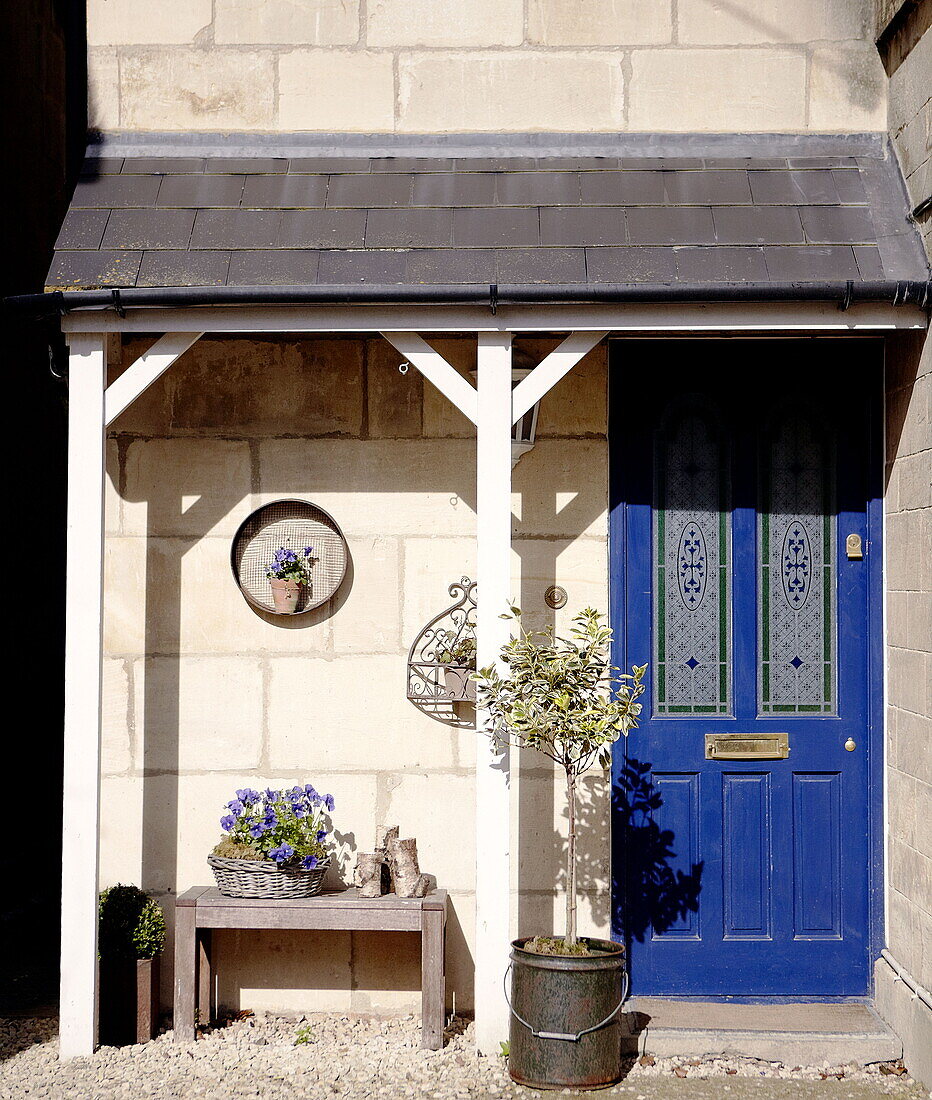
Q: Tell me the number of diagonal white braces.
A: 3